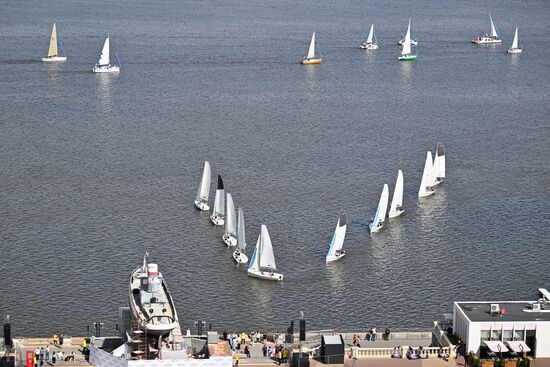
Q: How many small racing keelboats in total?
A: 10